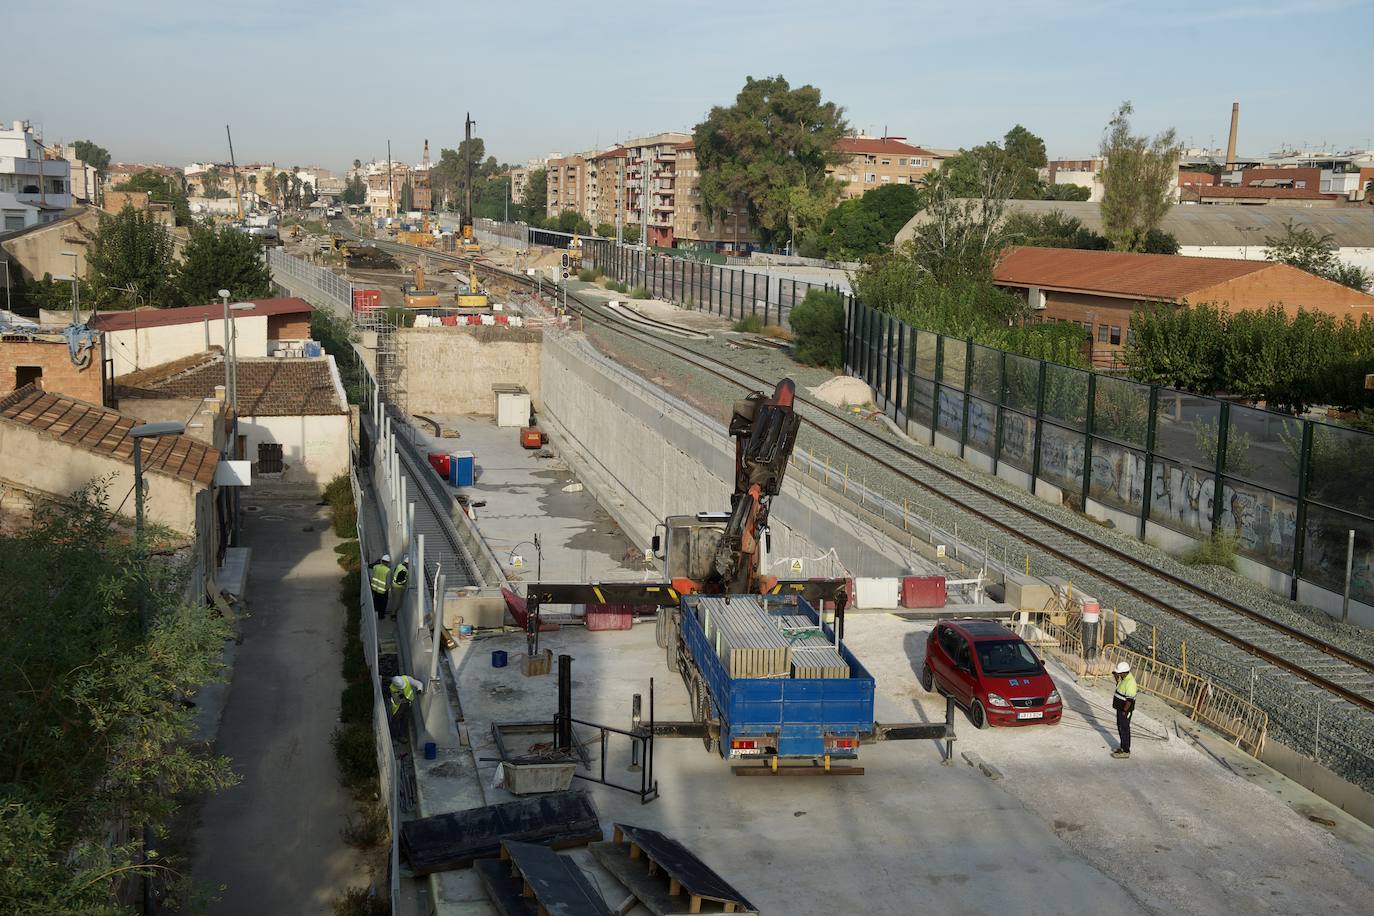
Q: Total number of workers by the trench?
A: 3